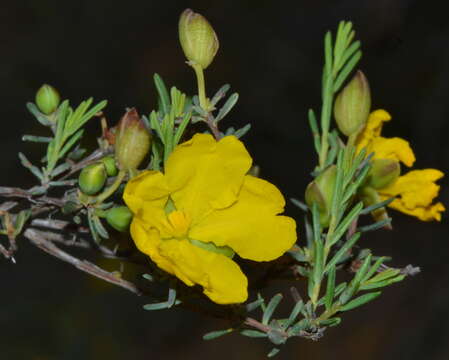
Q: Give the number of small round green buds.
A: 4